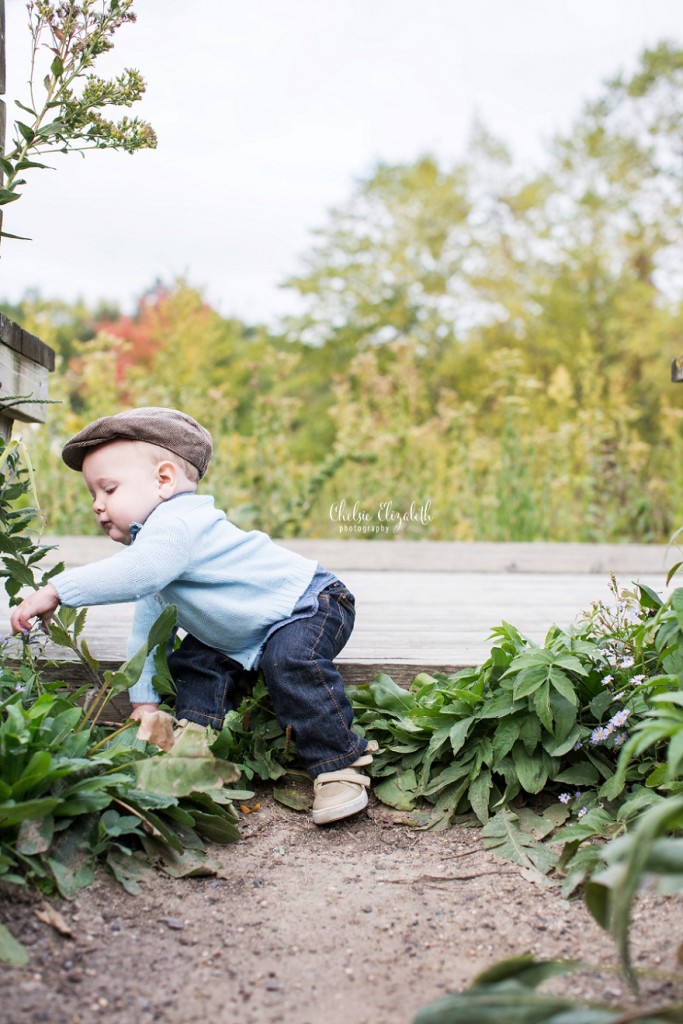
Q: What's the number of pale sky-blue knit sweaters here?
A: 1